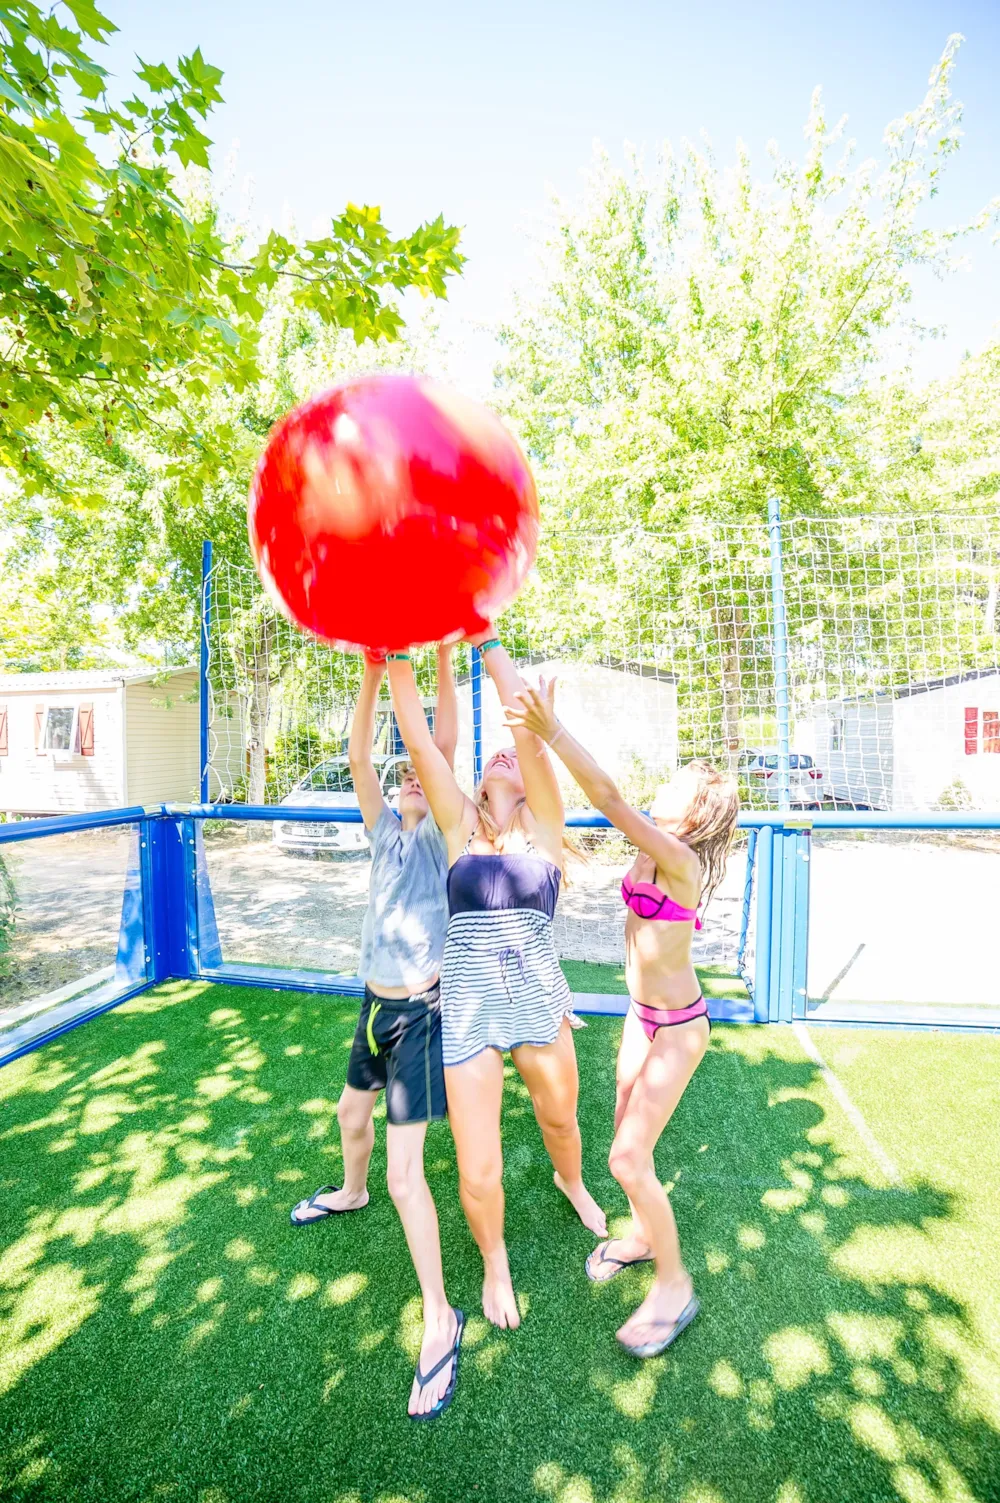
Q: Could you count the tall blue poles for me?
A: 3